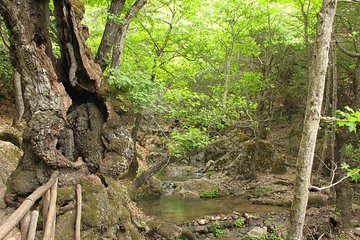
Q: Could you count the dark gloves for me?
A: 0